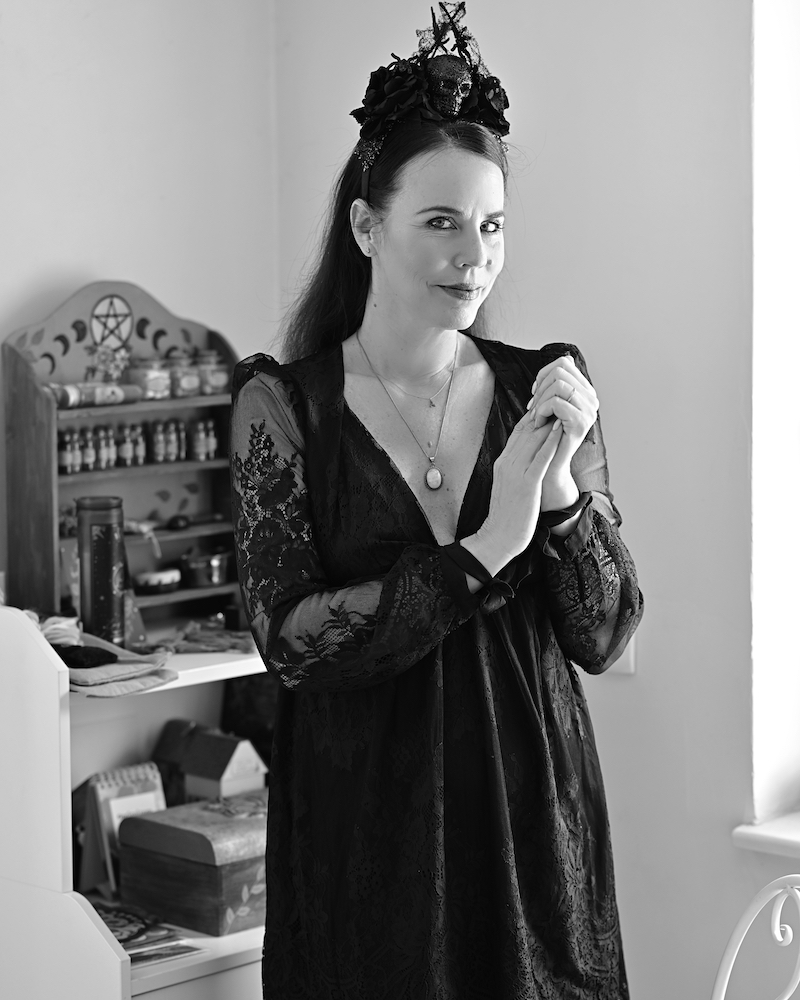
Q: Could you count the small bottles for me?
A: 12